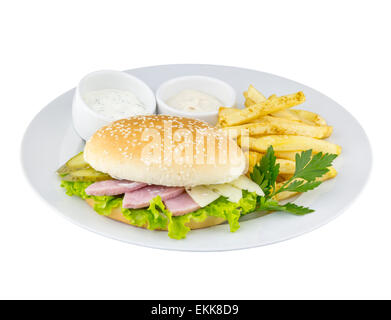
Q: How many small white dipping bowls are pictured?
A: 2